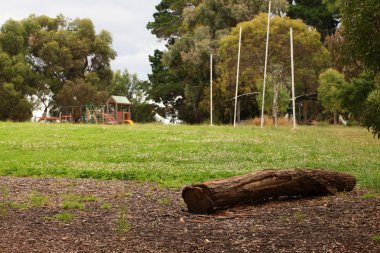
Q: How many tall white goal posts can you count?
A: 4